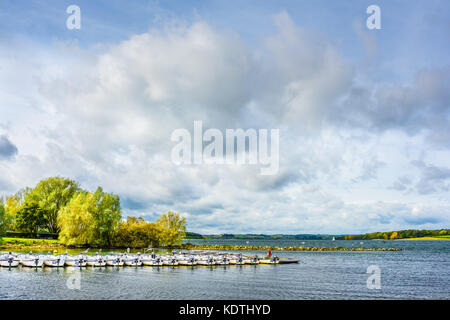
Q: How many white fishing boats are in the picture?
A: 15